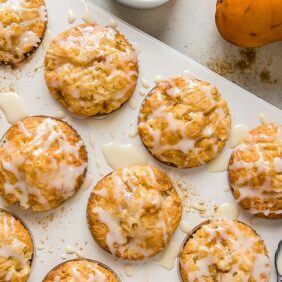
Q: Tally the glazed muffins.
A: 9